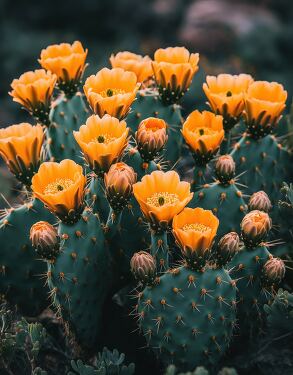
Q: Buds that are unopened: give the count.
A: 9